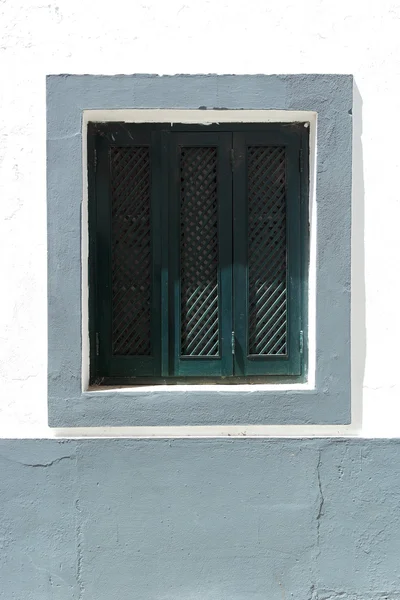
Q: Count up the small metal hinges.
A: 6